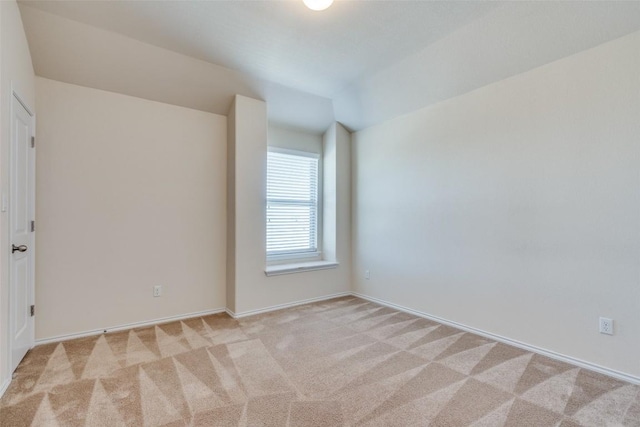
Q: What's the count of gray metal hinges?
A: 3